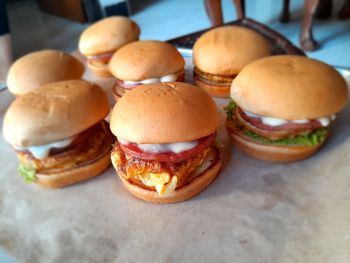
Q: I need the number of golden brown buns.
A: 7